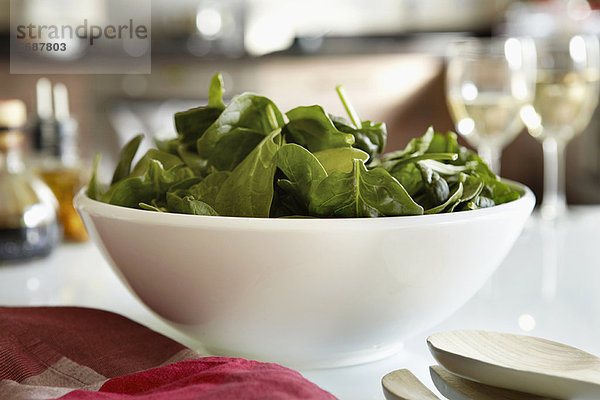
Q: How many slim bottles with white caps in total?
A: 2